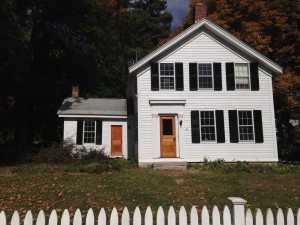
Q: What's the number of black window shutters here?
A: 12